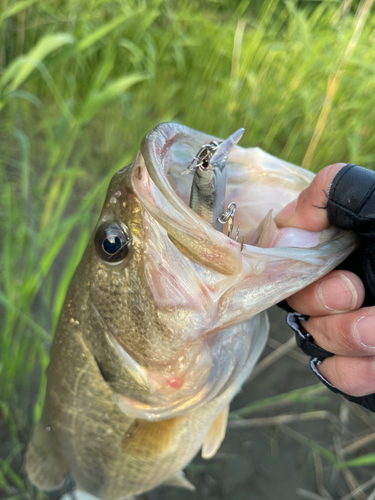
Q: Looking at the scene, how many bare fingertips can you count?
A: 4